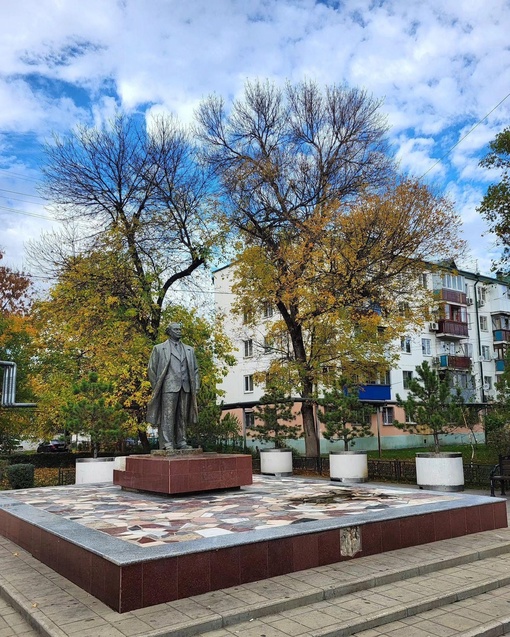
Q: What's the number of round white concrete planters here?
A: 4